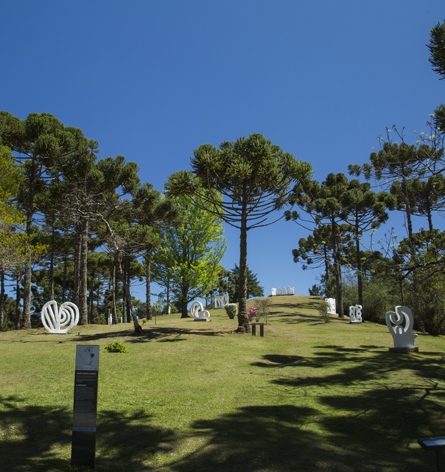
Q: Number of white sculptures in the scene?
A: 7